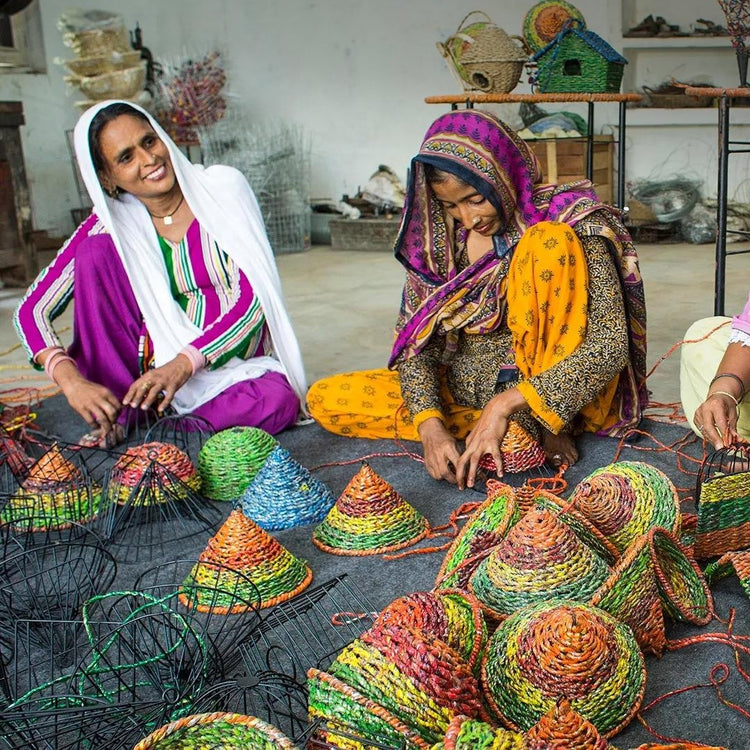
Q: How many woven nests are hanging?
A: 0